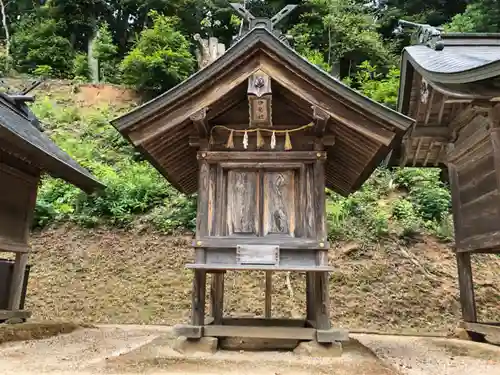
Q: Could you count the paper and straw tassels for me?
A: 5